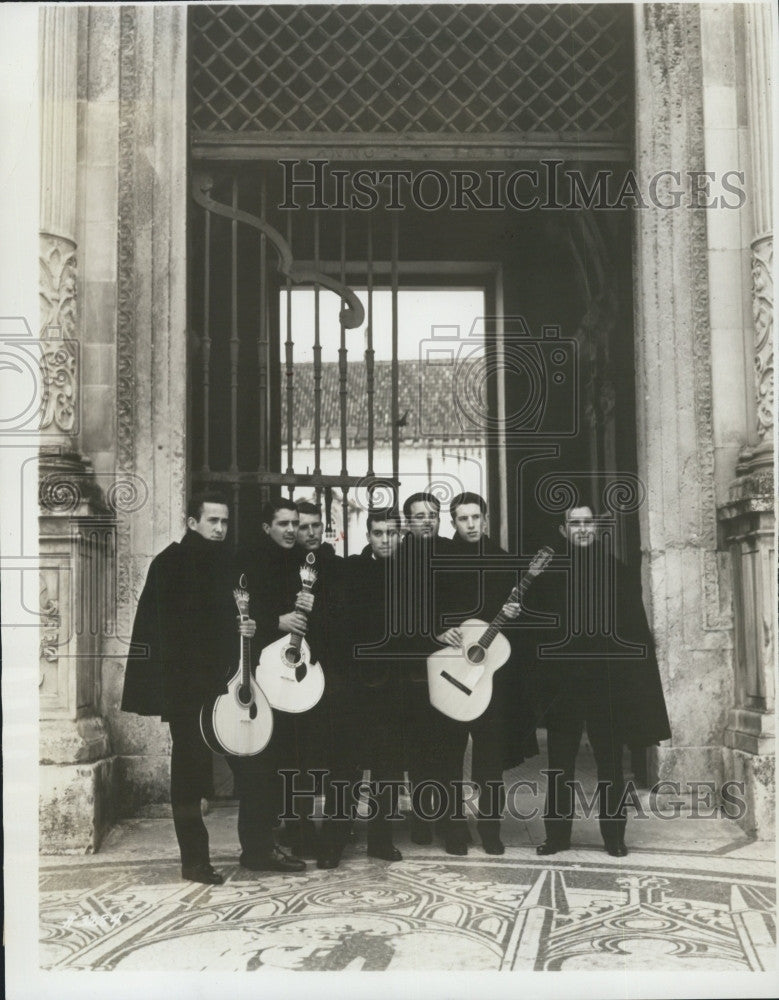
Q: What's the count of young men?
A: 7